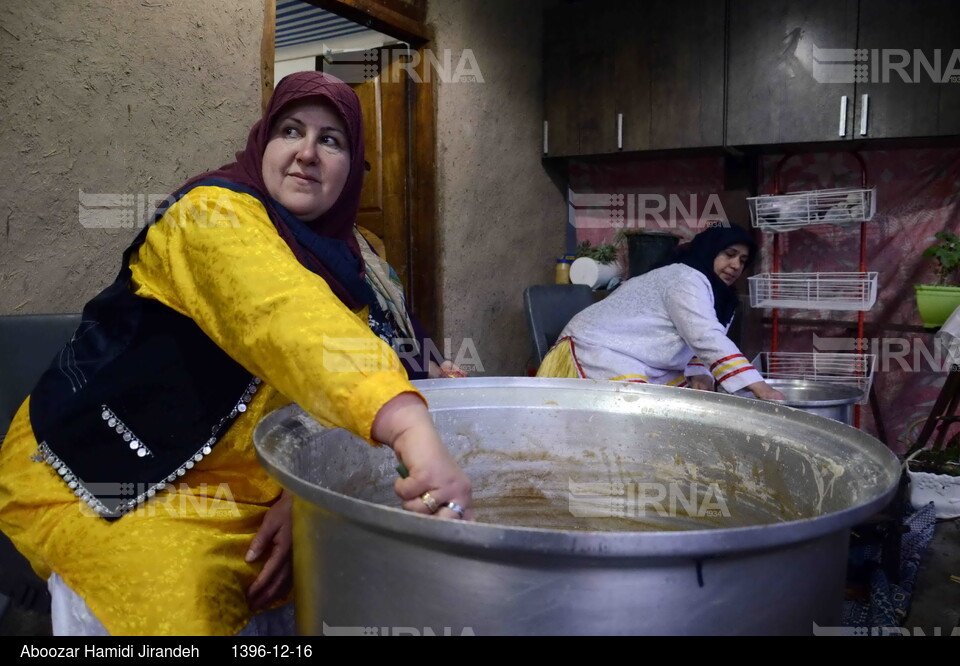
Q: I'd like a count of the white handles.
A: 4